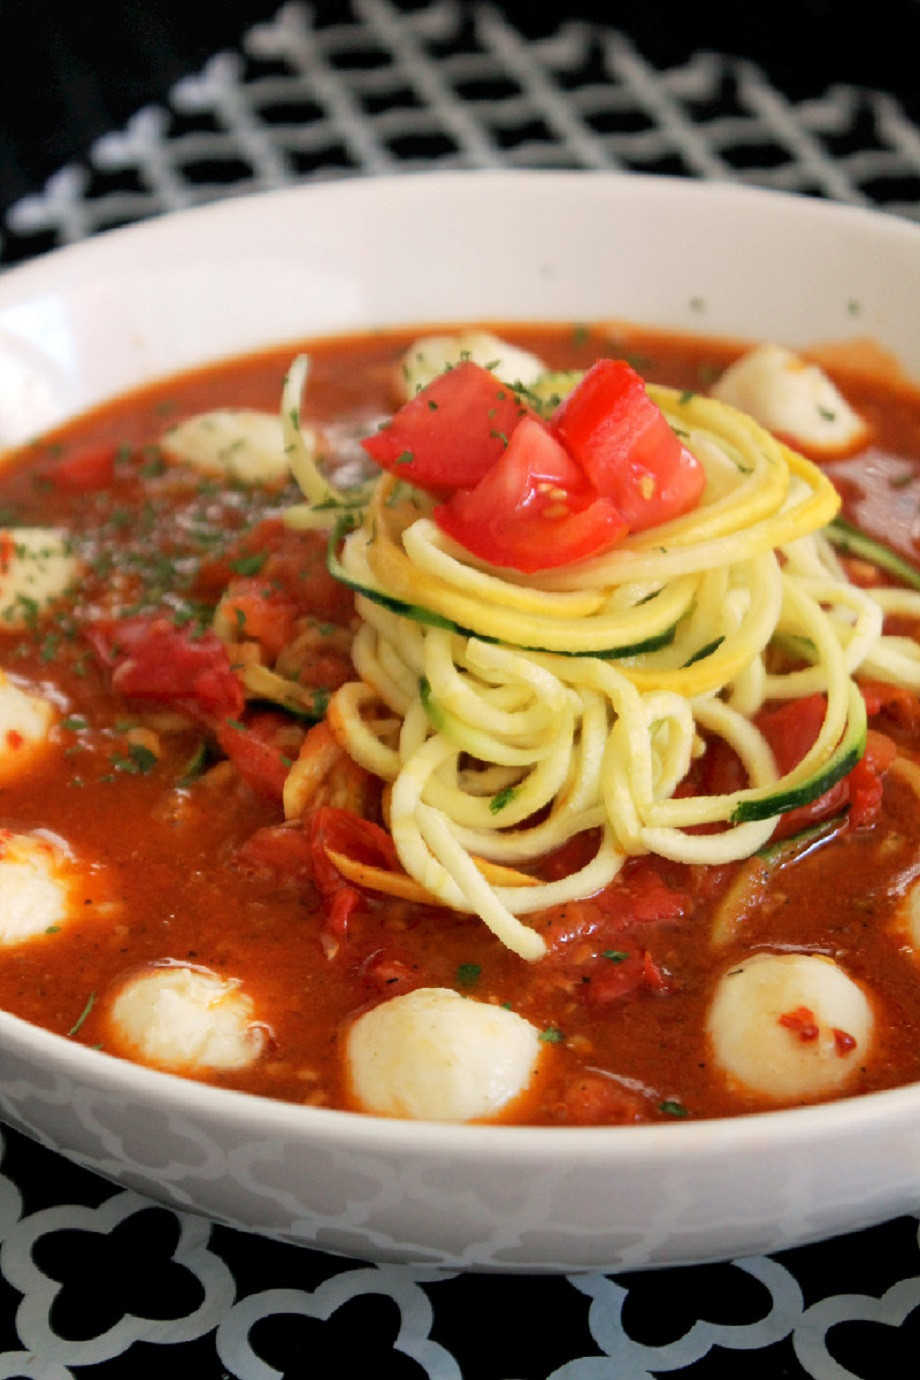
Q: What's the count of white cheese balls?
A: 10